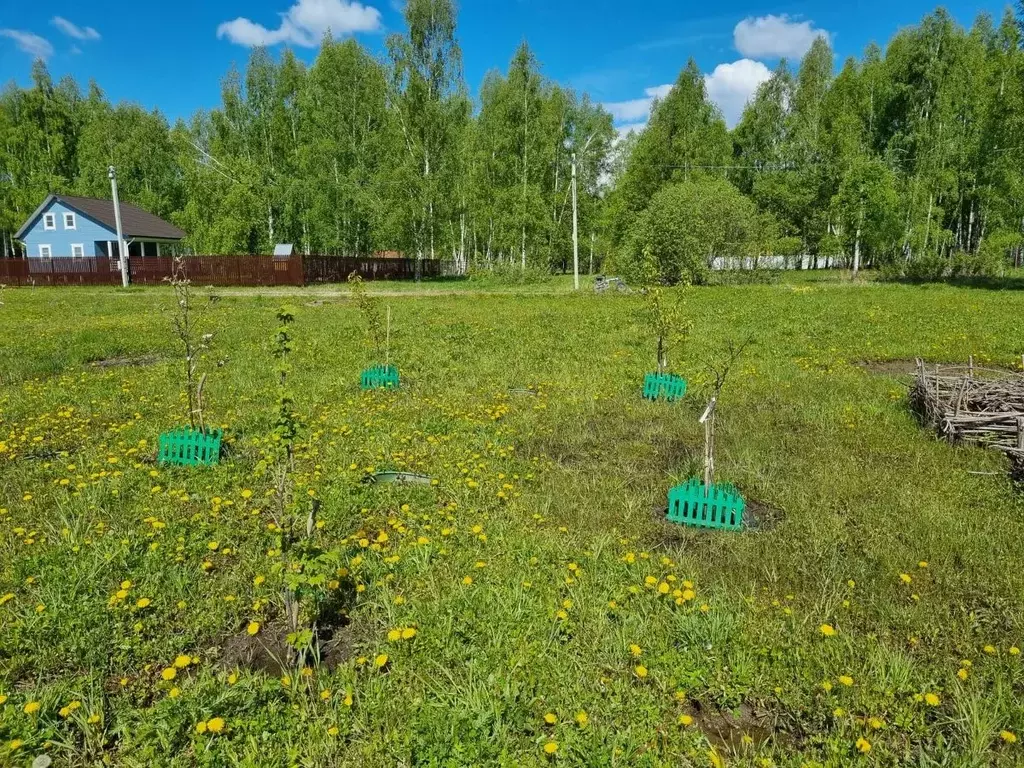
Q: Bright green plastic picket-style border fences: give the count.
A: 4